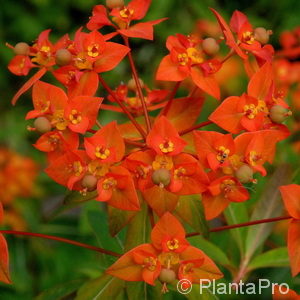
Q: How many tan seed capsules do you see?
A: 12